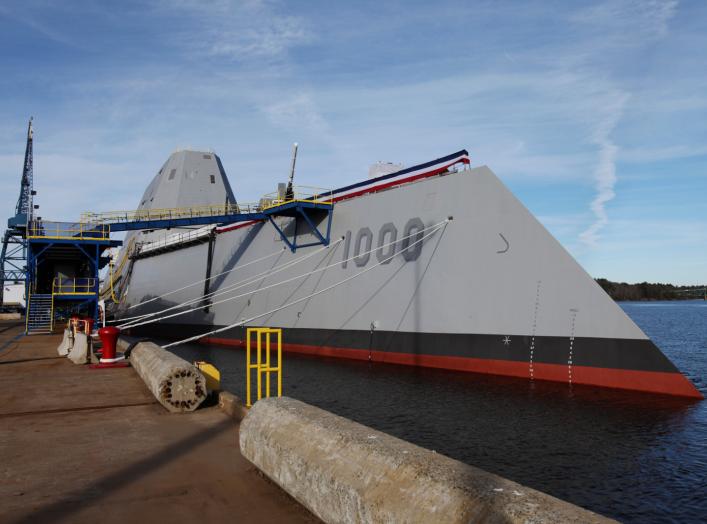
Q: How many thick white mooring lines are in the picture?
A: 5